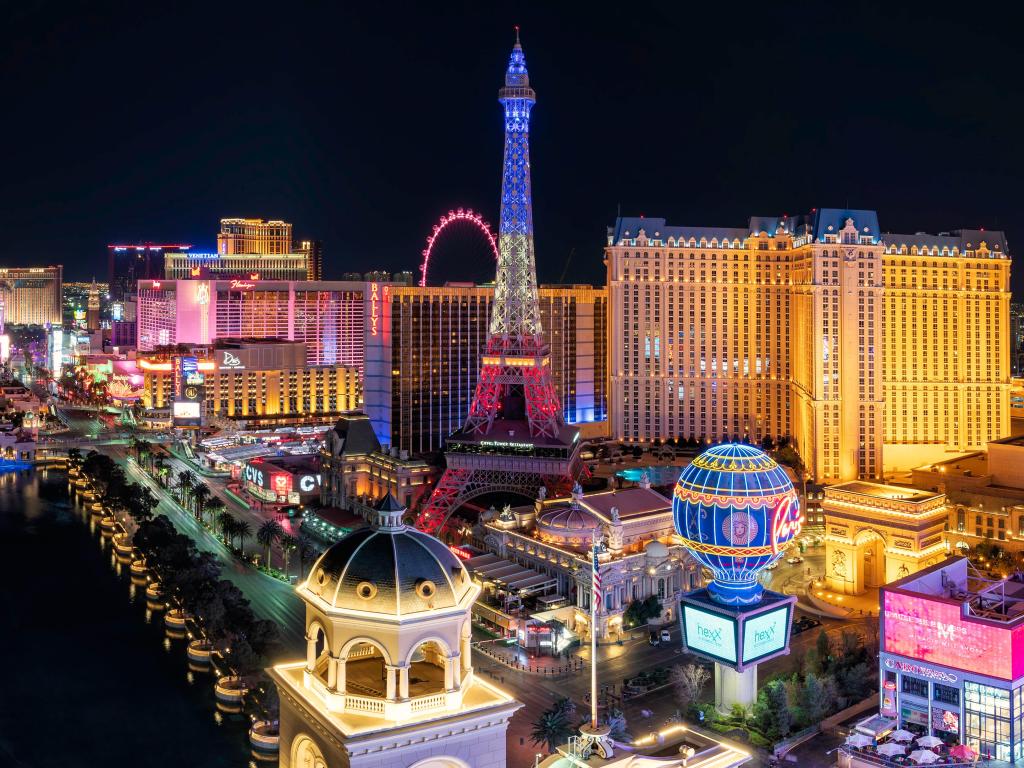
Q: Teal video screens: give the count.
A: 2